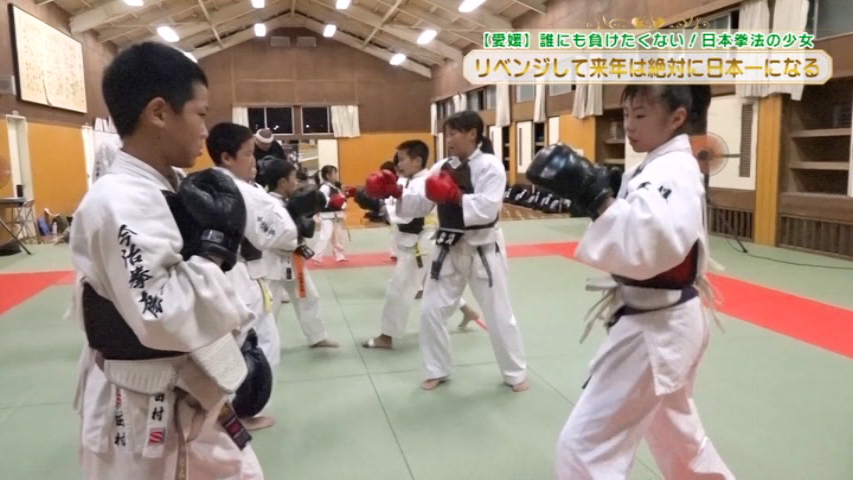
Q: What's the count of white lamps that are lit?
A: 10